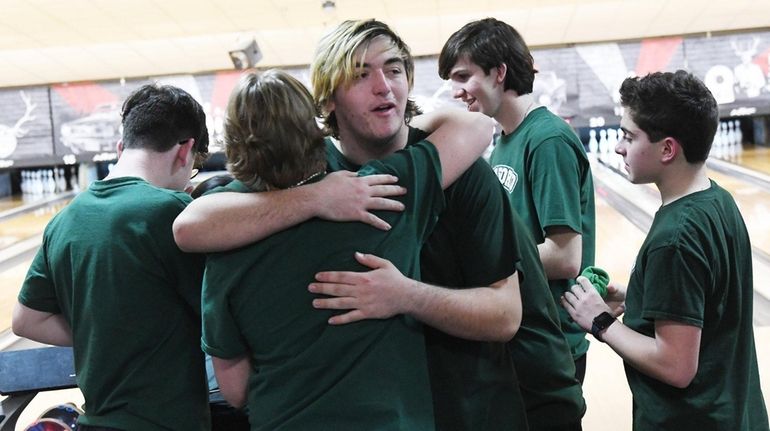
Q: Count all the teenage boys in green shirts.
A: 5